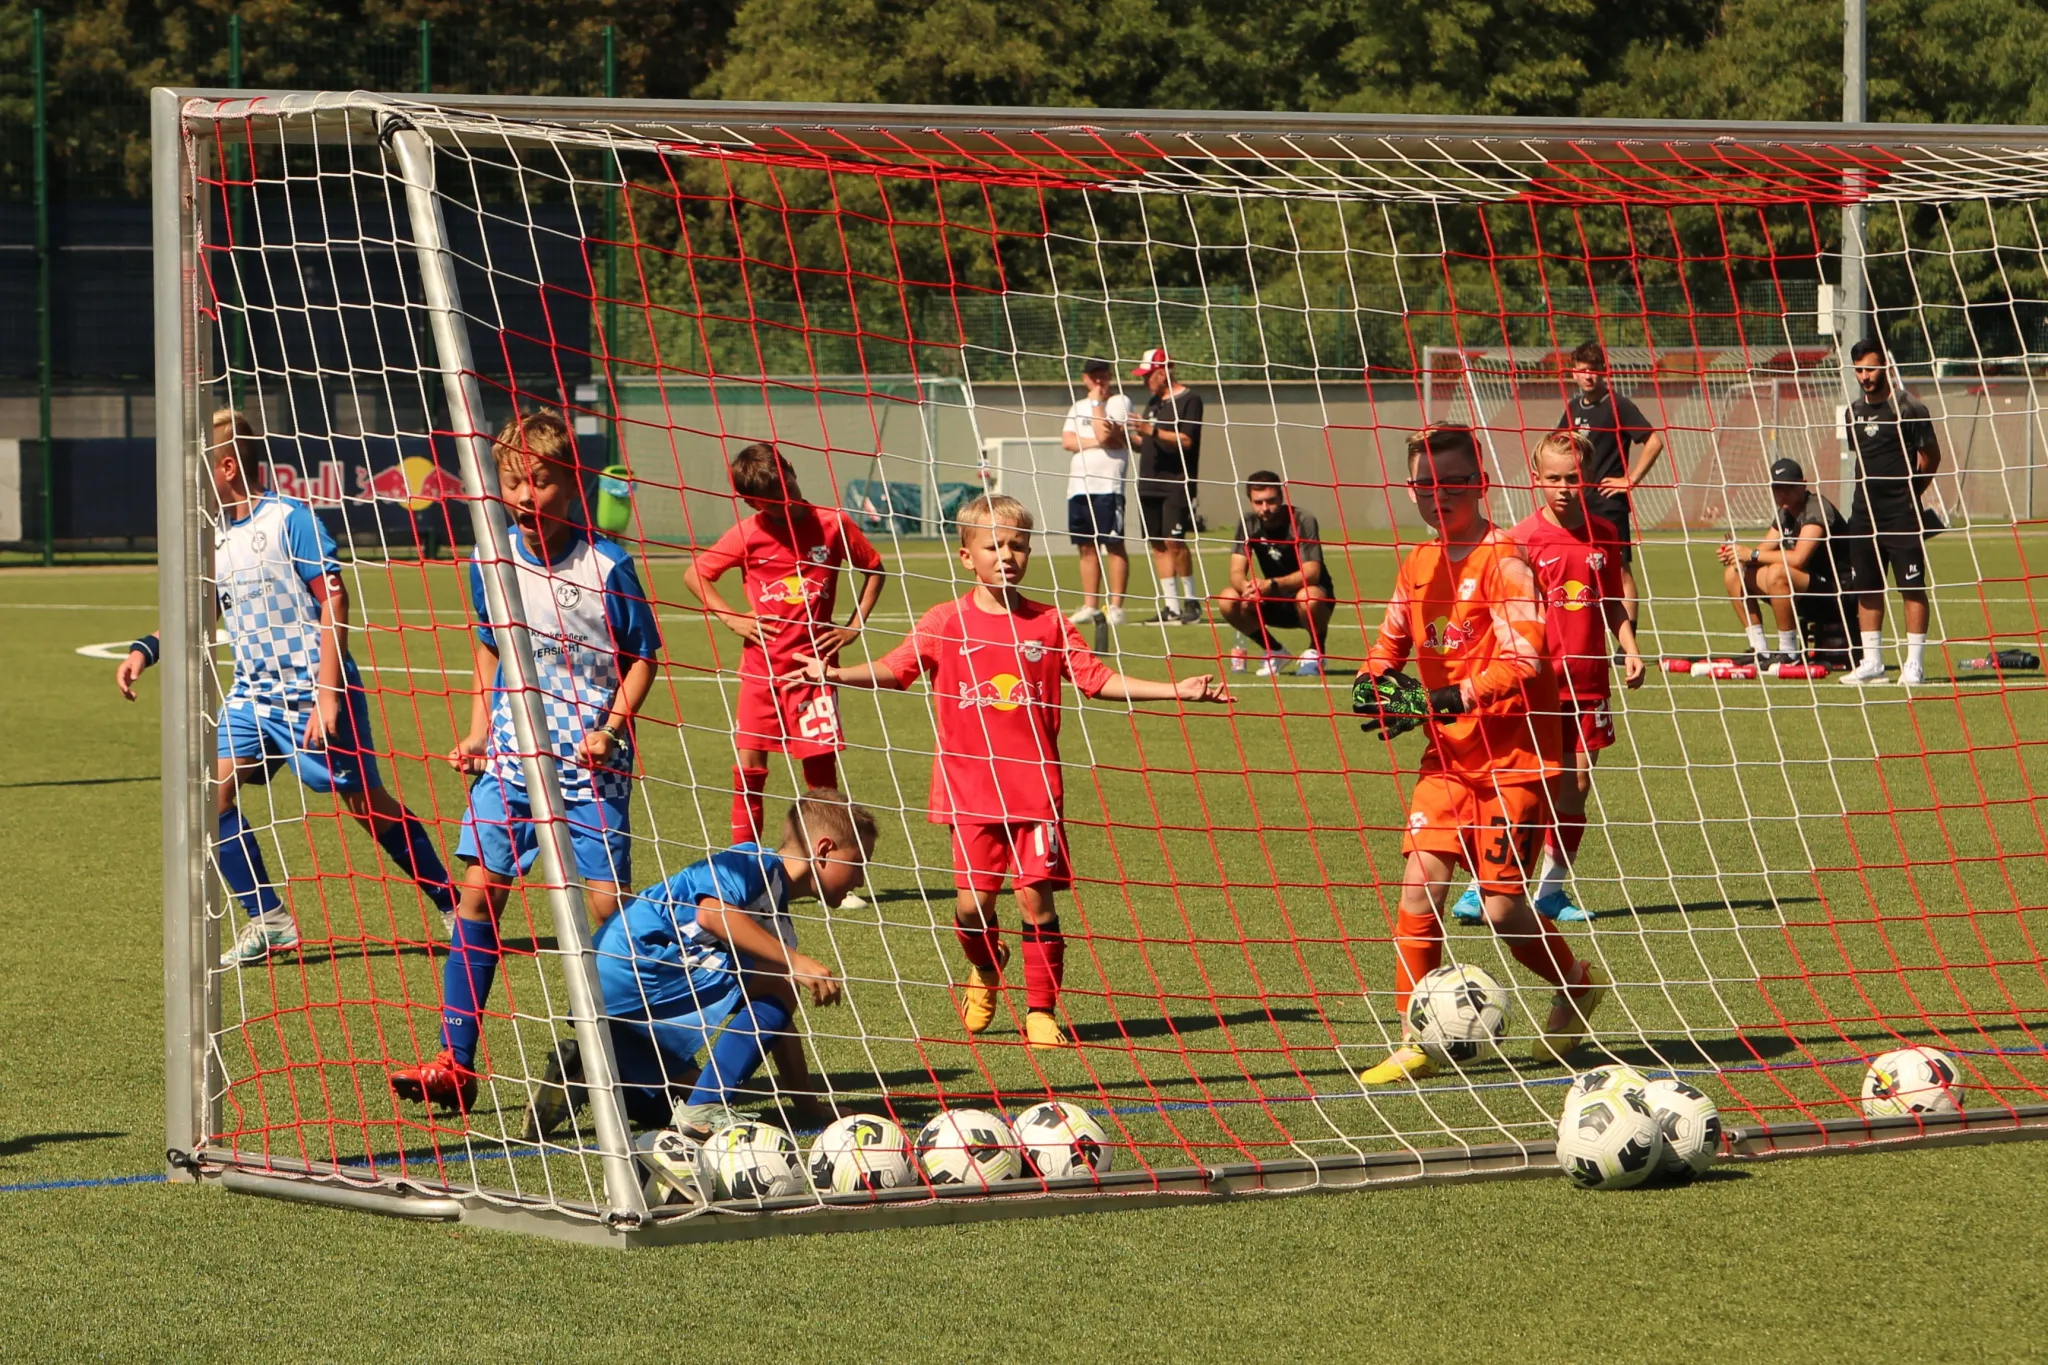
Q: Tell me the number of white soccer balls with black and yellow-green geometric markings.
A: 10